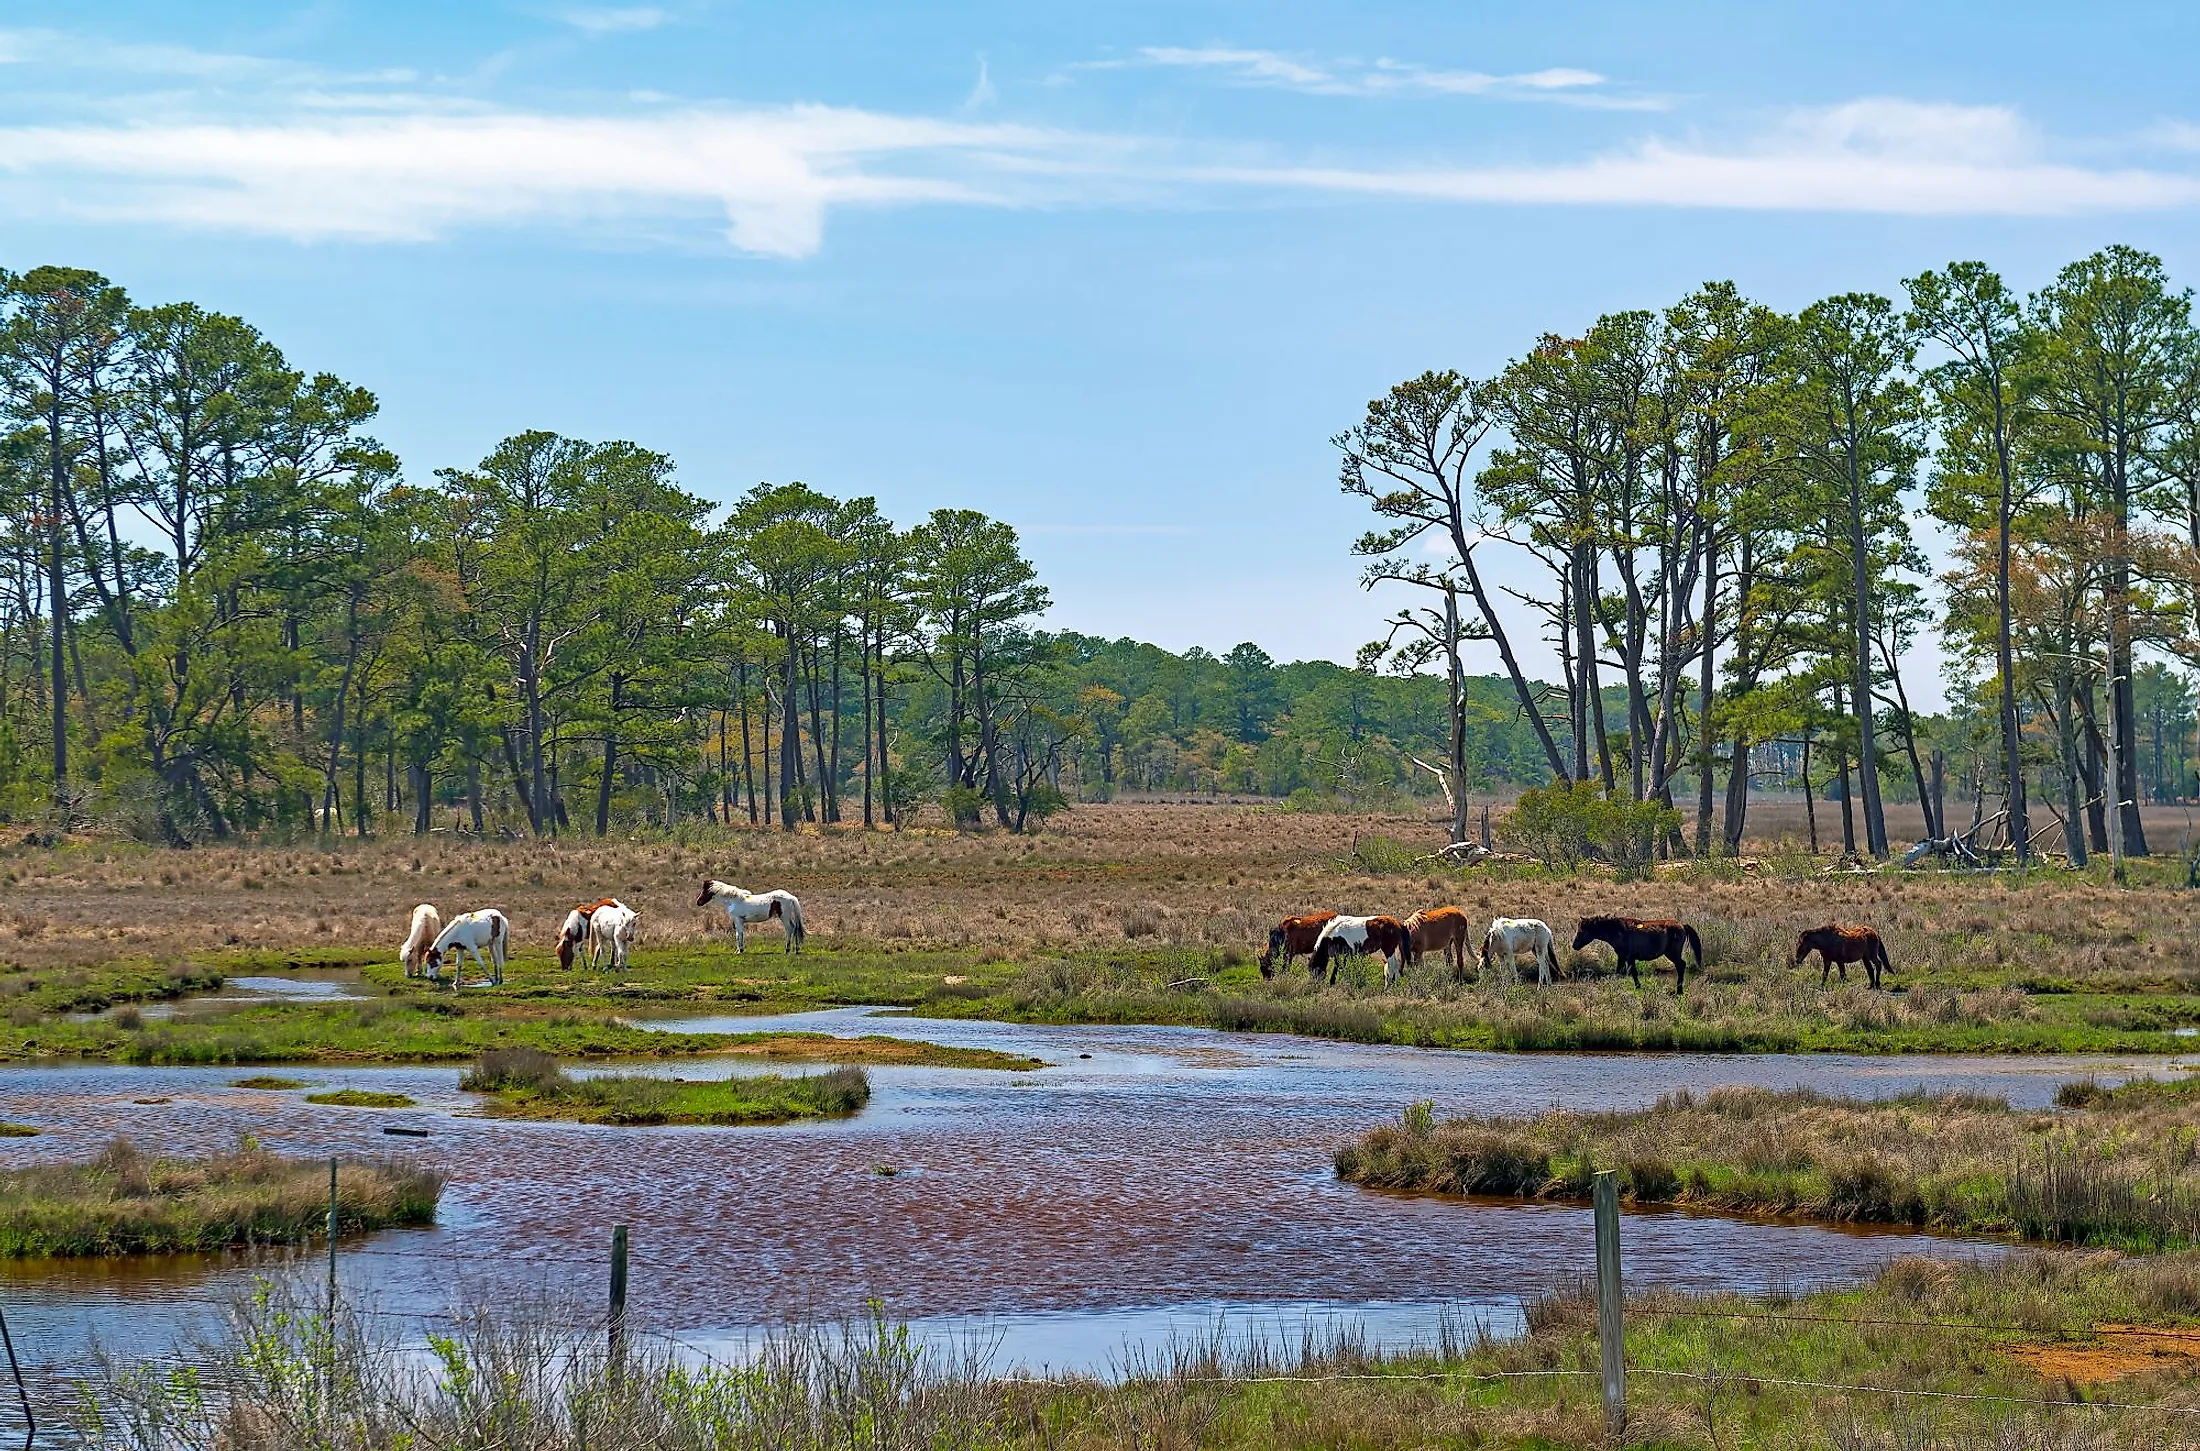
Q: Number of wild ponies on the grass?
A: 11